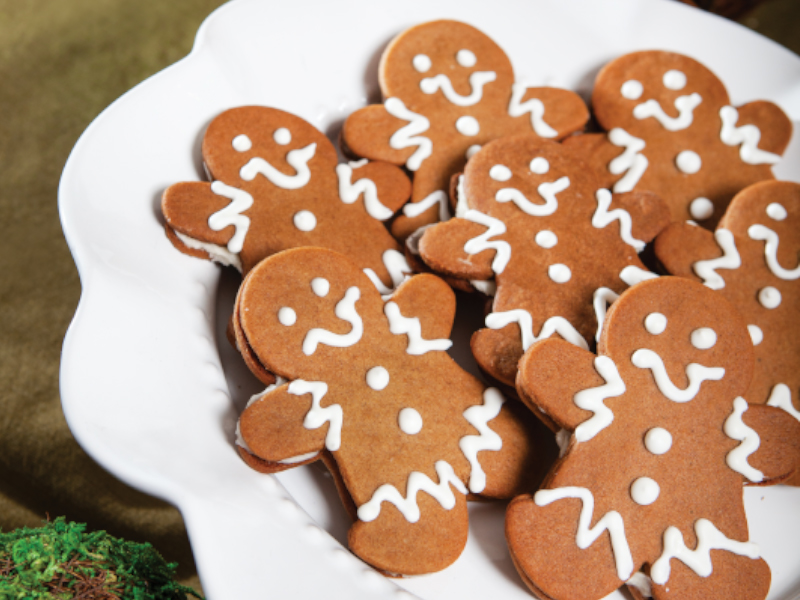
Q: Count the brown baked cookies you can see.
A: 7